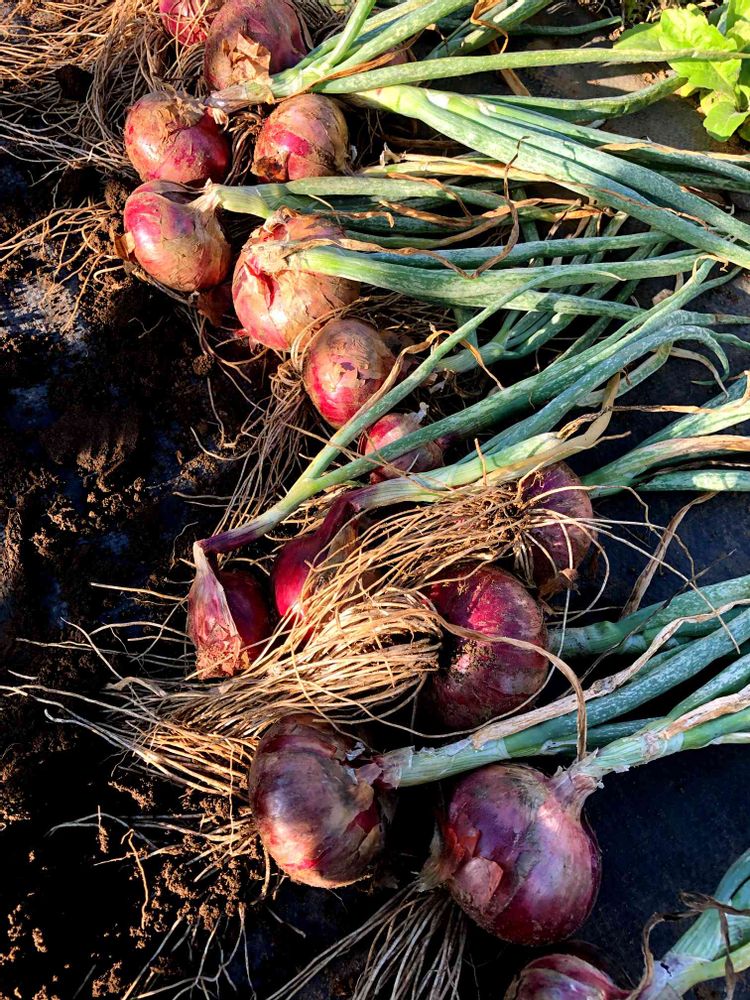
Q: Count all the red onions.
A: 15